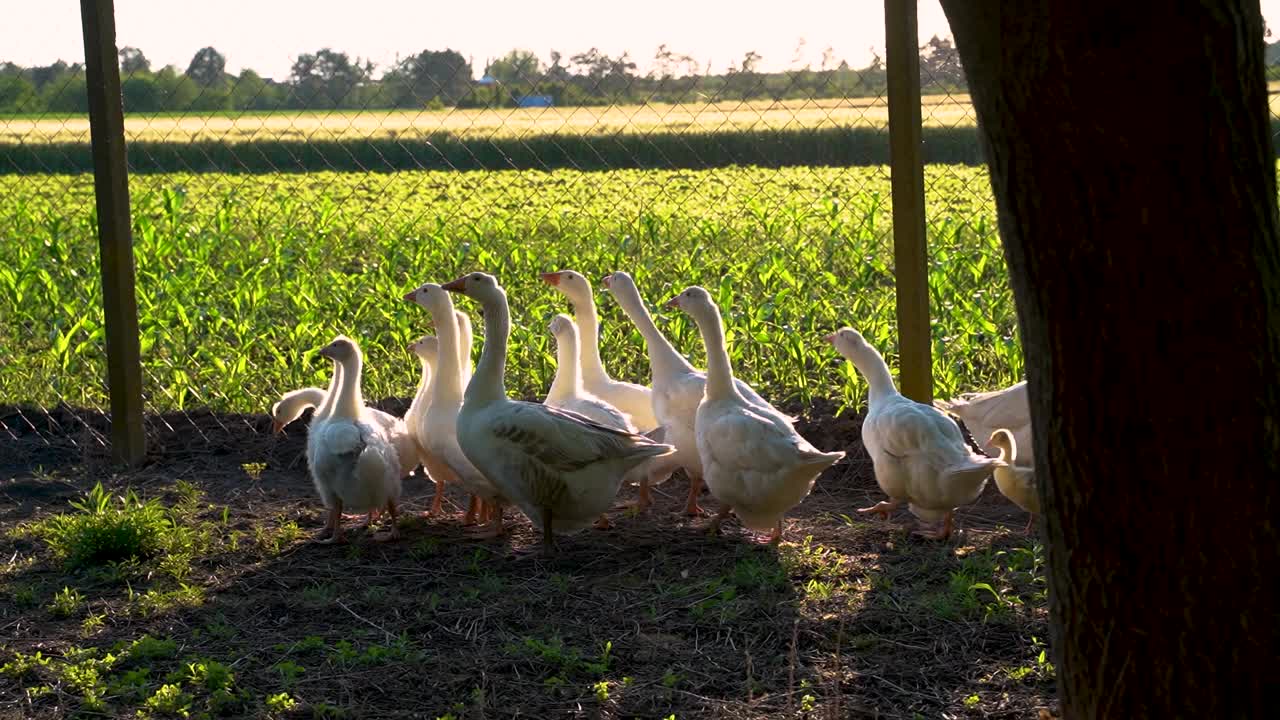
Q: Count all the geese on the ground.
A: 13